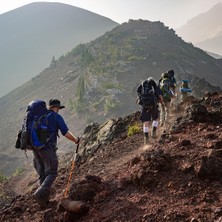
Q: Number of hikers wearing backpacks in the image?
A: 5